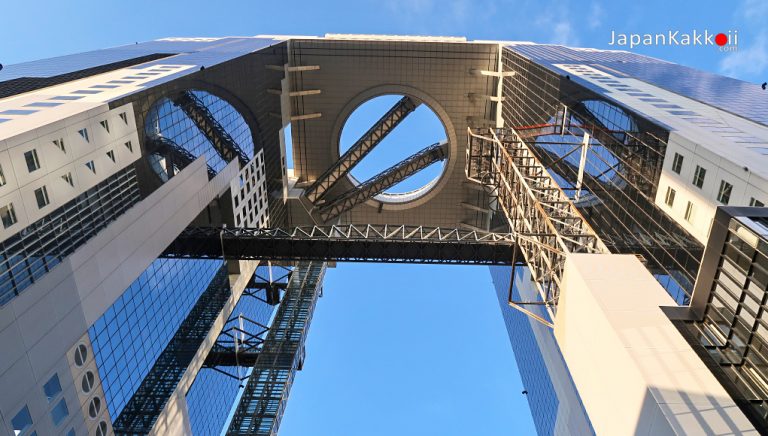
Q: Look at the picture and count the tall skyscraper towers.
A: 2